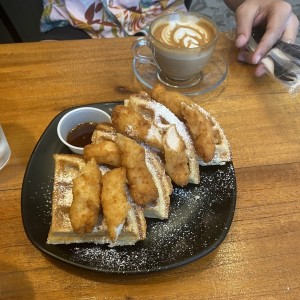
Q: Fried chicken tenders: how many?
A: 8